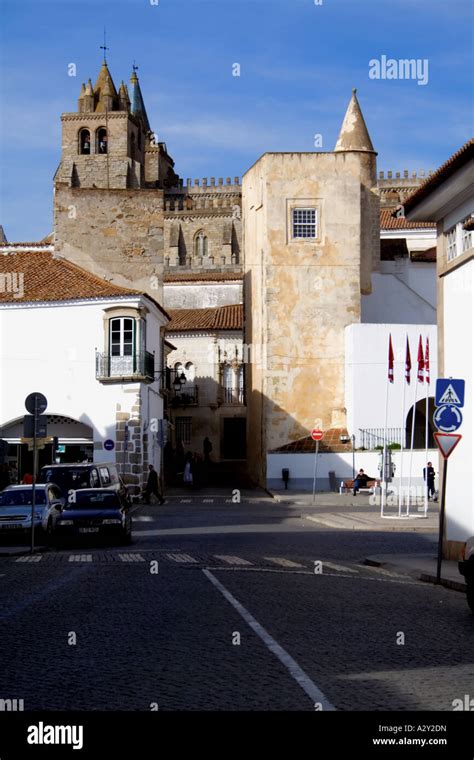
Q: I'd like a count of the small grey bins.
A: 2